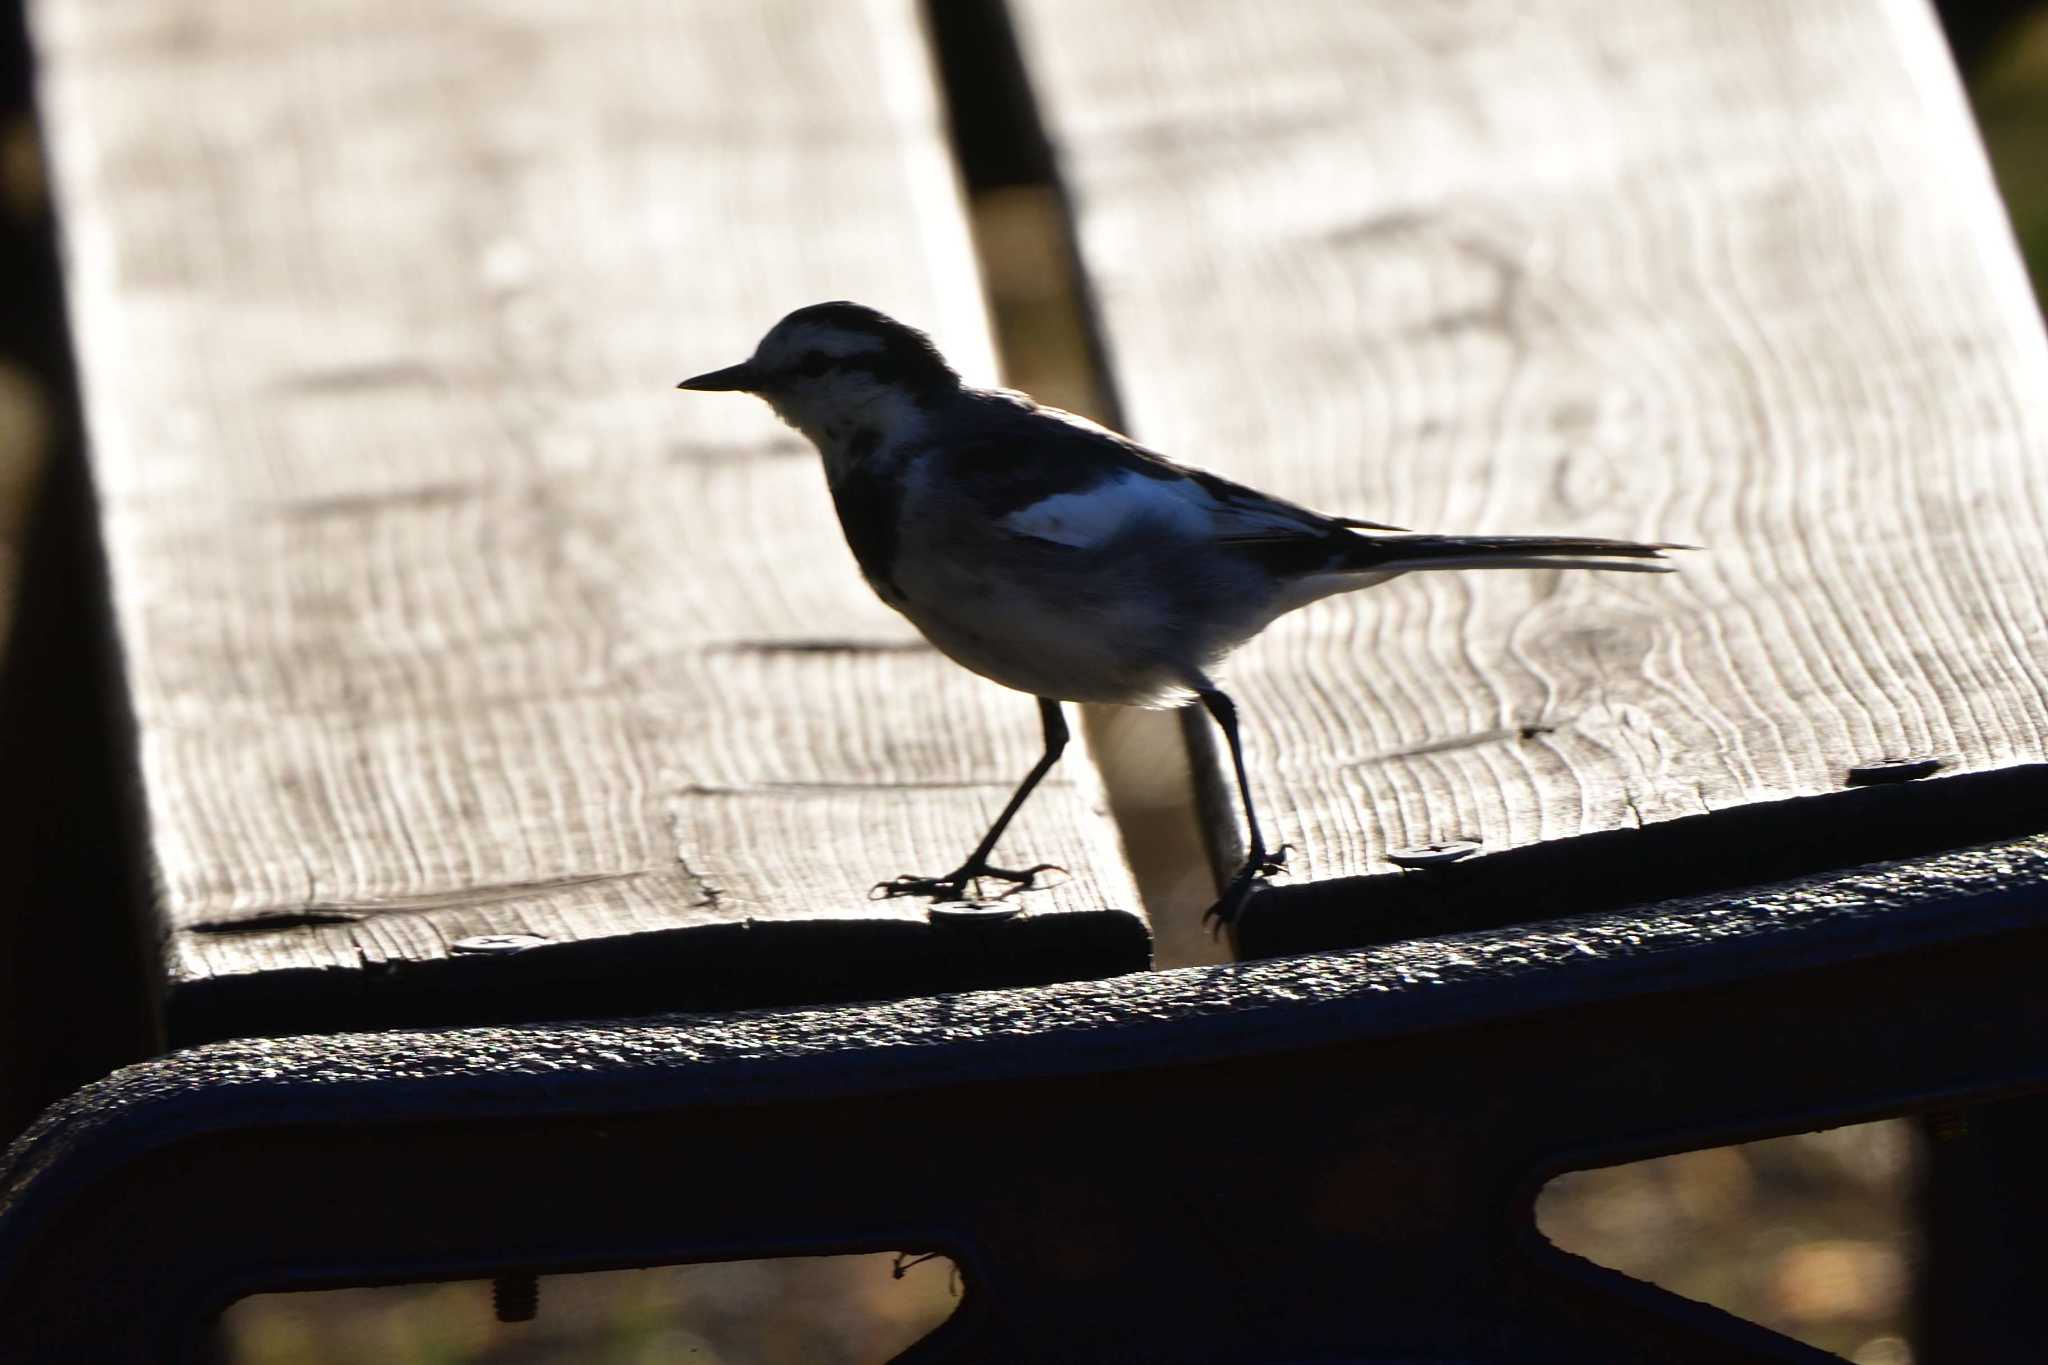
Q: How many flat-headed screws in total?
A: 4